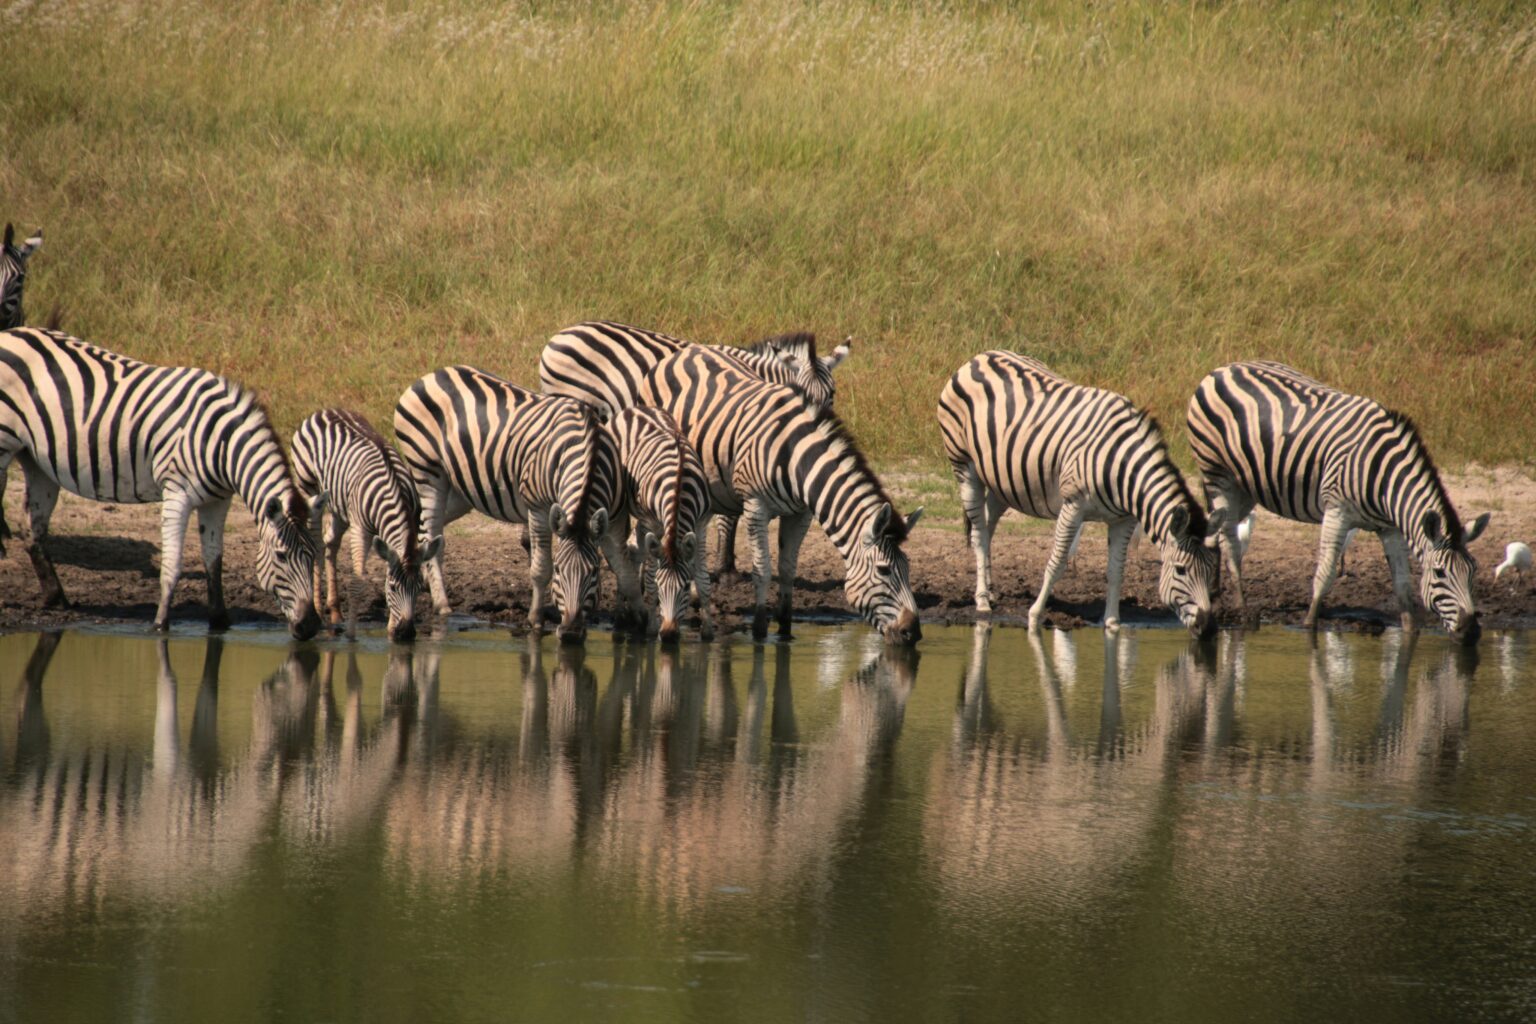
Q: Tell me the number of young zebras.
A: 2